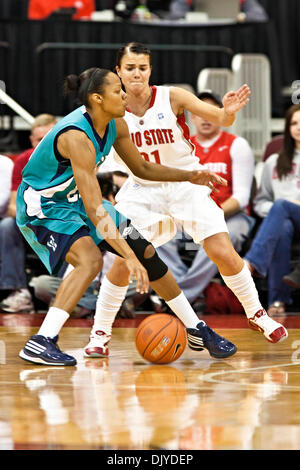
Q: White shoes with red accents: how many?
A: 2